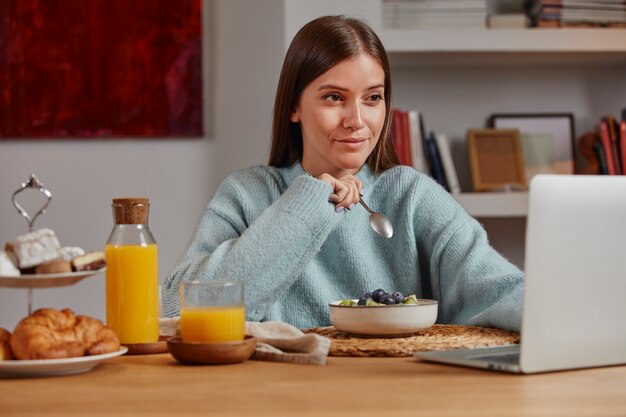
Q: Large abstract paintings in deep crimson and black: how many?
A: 1